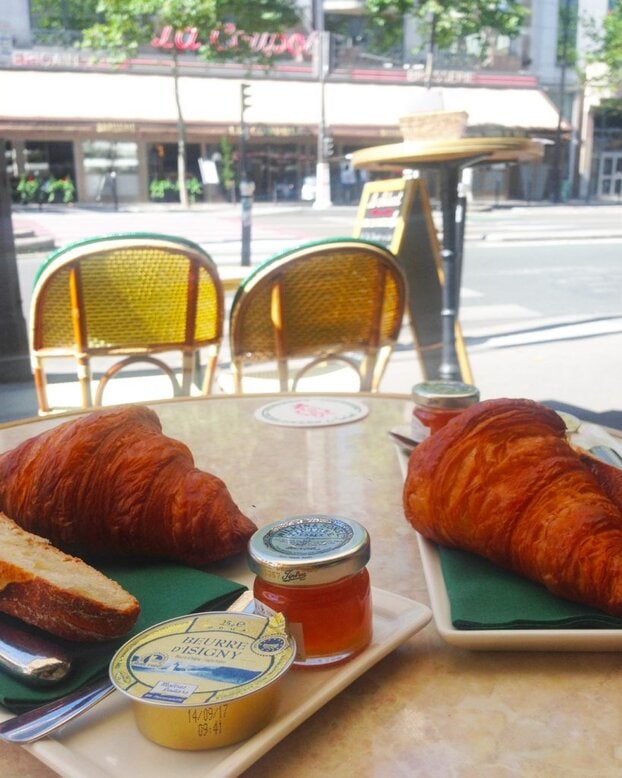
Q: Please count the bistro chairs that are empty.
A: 2